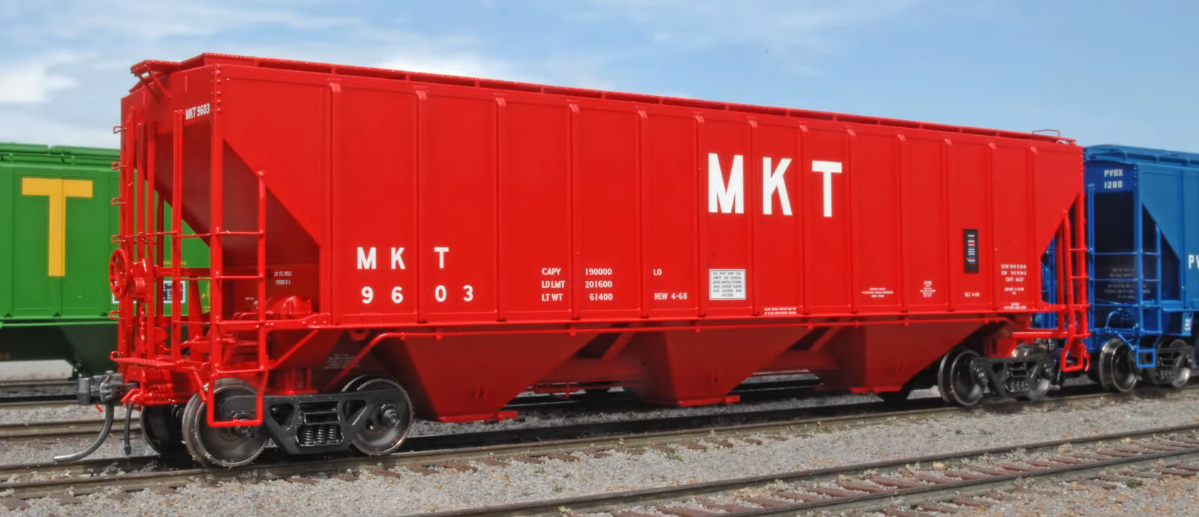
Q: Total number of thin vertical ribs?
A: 13